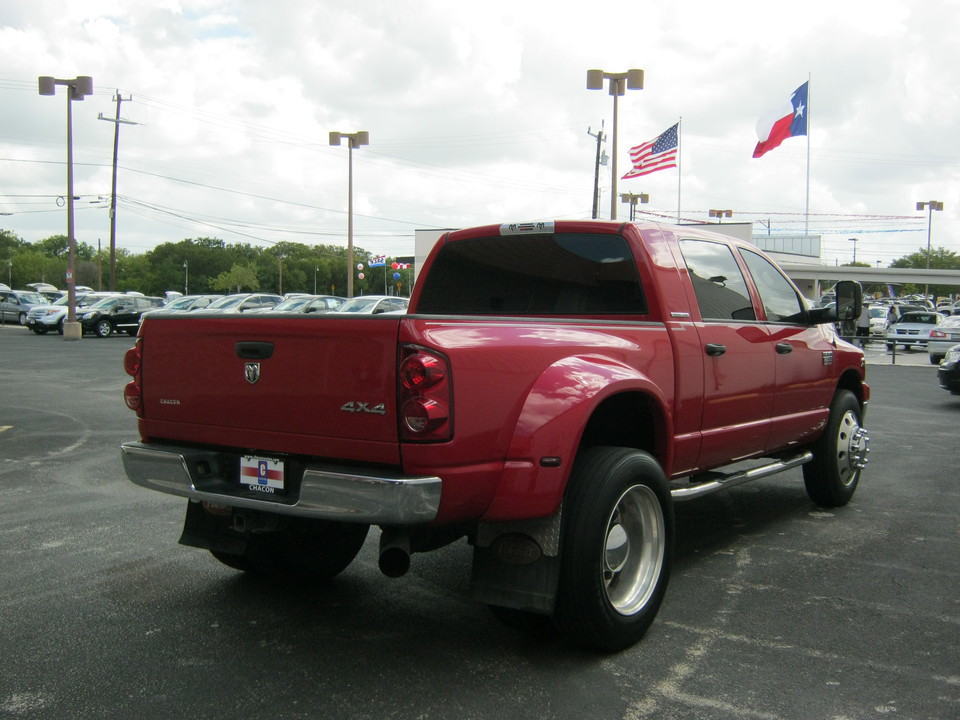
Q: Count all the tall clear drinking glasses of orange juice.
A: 0